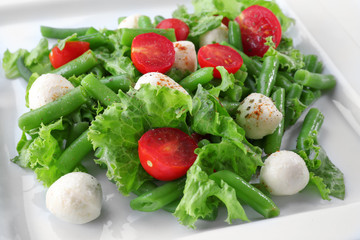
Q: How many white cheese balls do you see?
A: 8